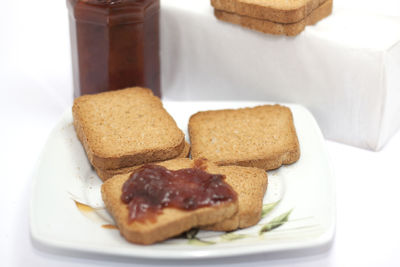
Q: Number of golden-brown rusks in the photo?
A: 7